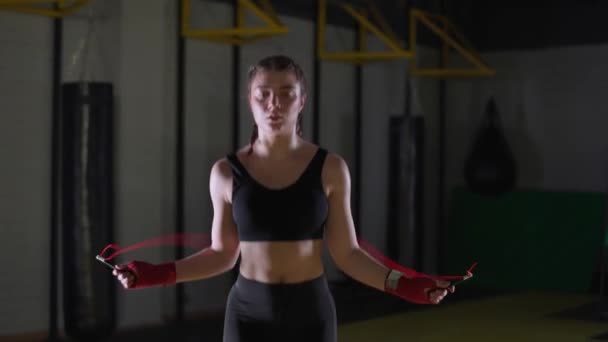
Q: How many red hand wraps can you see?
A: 2